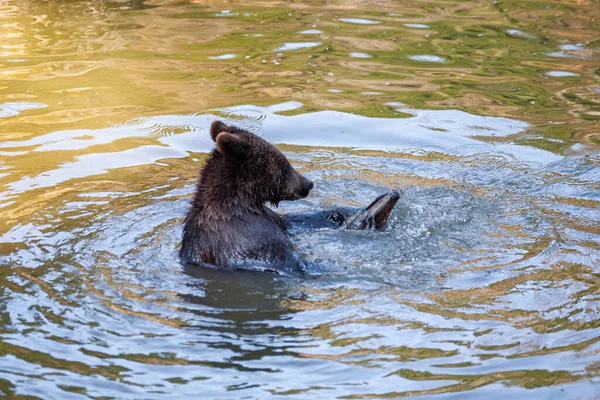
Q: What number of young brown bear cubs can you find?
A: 1